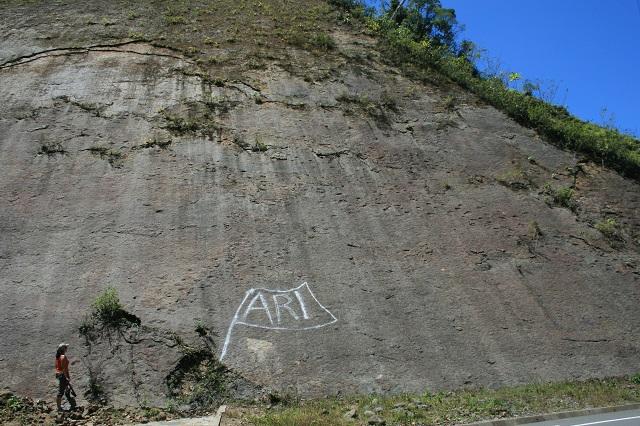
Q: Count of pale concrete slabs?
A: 1